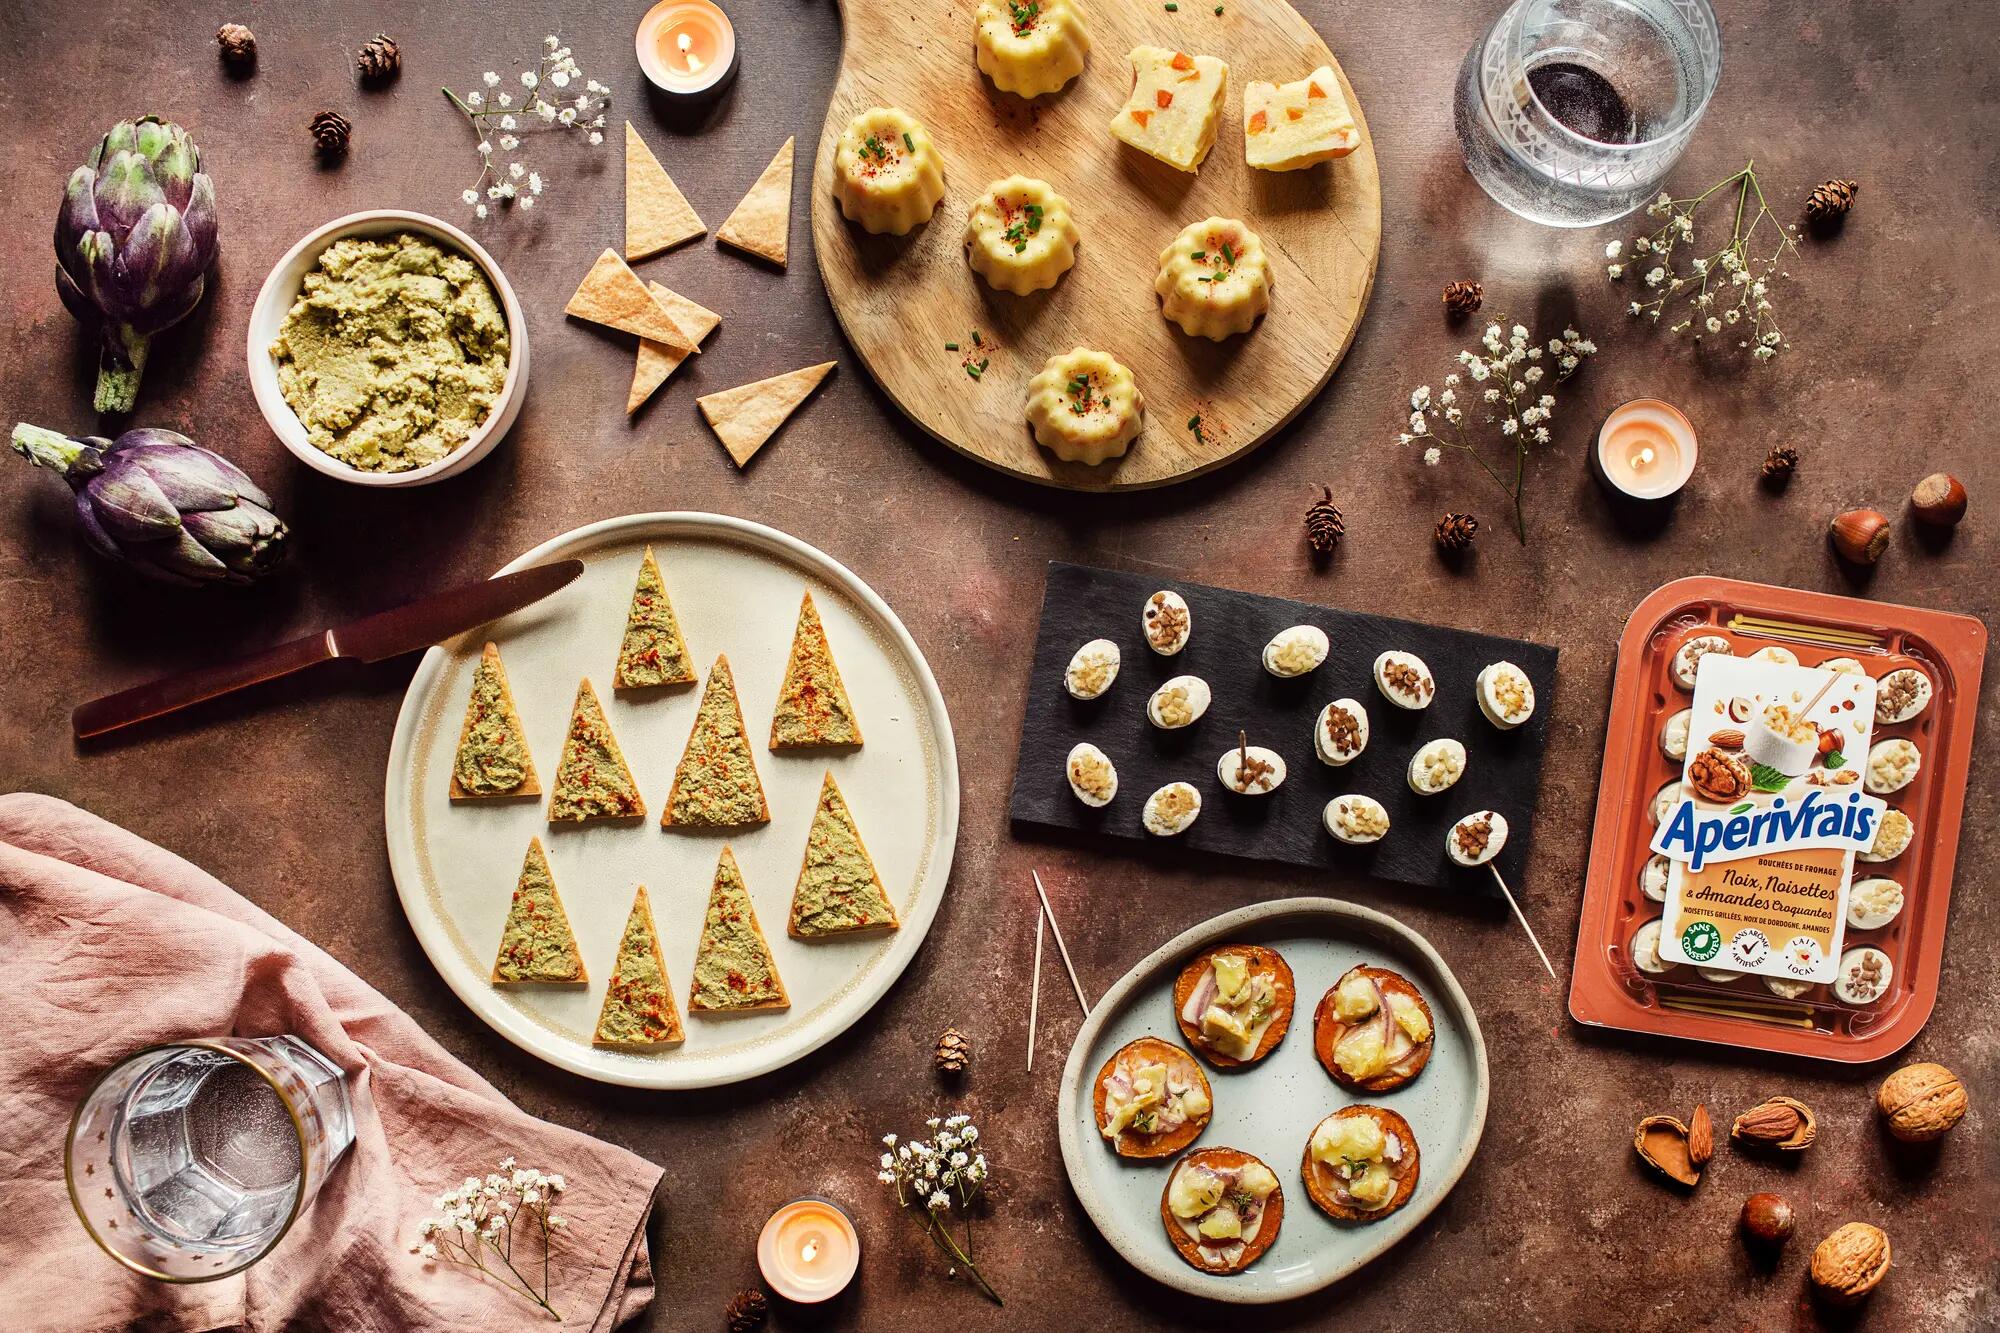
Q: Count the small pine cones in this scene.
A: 10